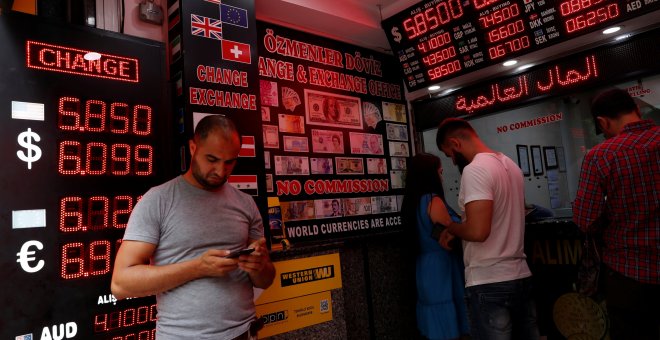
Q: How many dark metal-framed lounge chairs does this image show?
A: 0